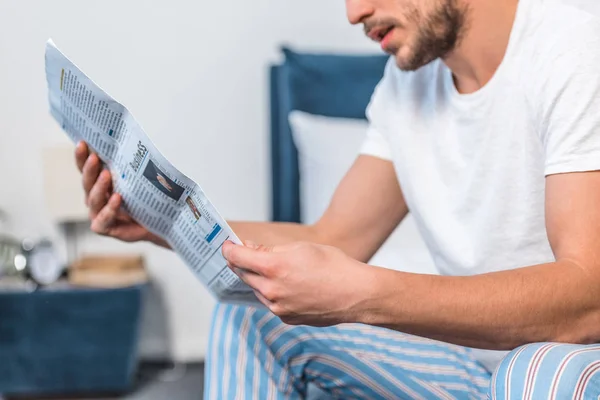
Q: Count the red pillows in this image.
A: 0